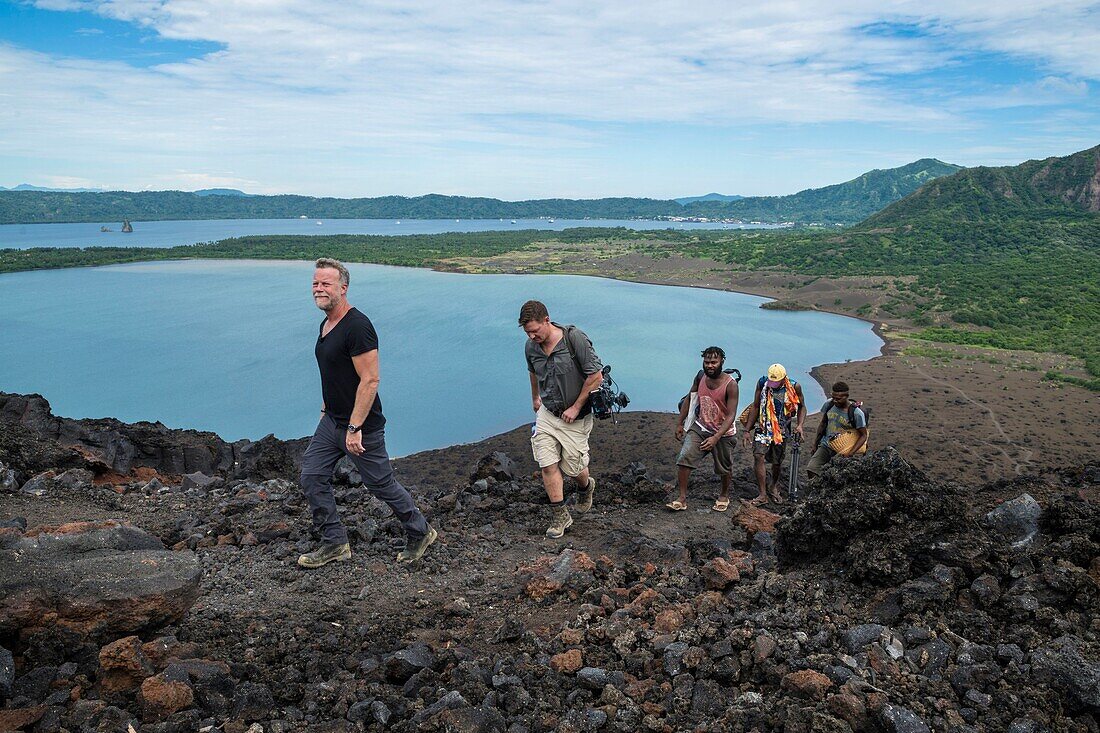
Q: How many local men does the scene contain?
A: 3